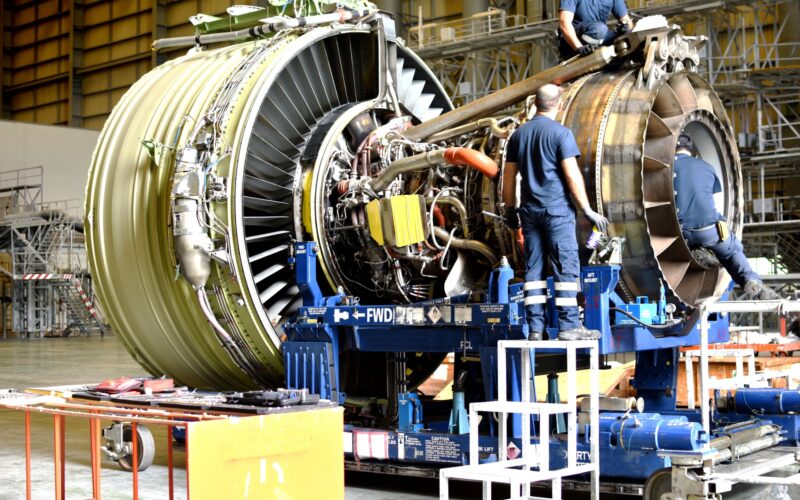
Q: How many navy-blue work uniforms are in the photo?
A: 3